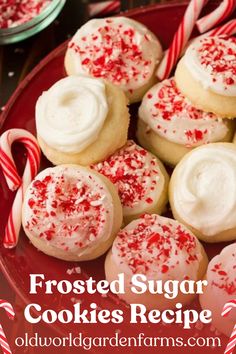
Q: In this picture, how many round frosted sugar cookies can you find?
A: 9